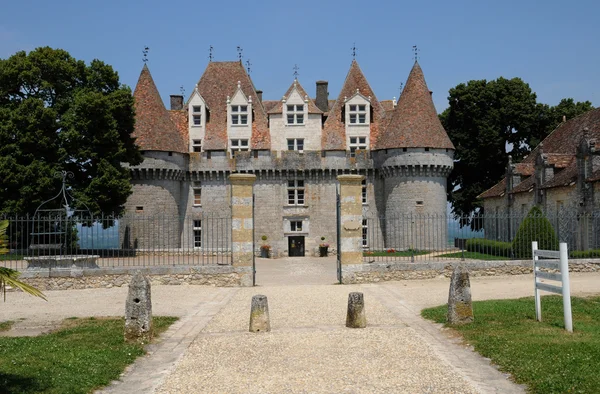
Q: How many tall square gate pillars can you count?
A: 2